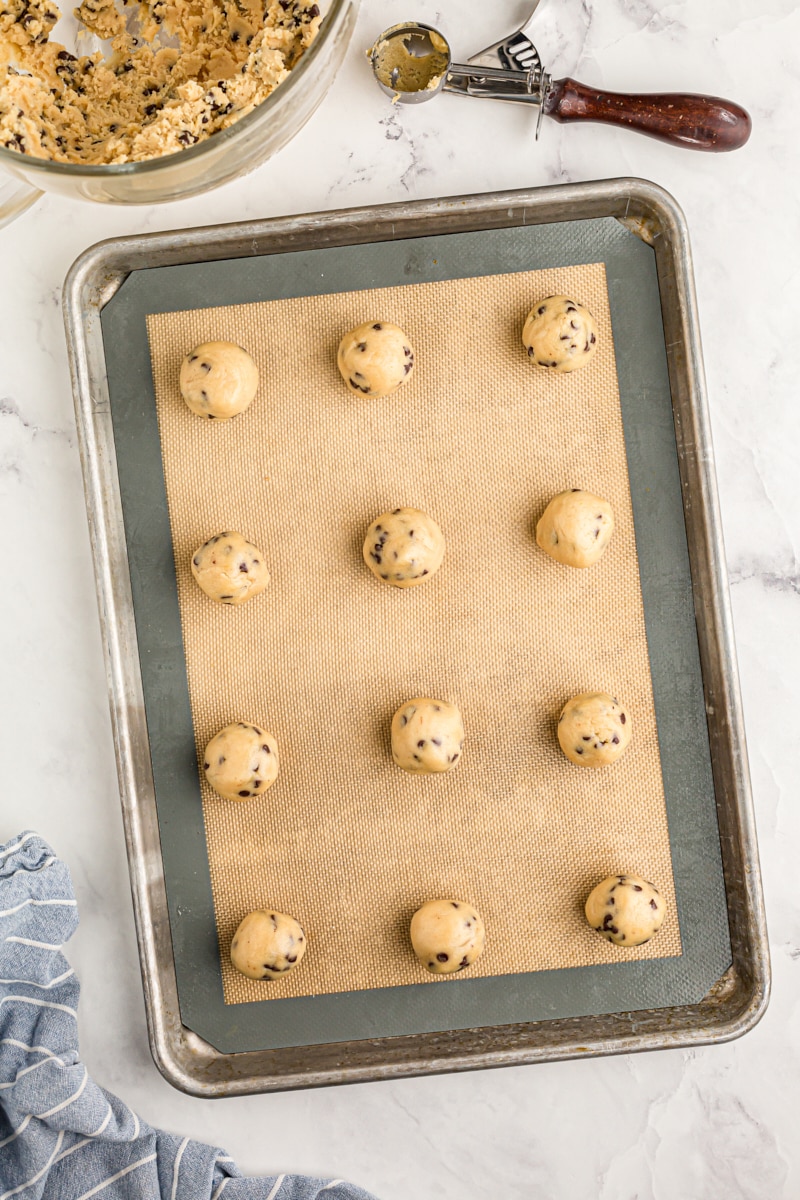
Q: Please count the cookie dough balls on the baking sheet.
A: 12